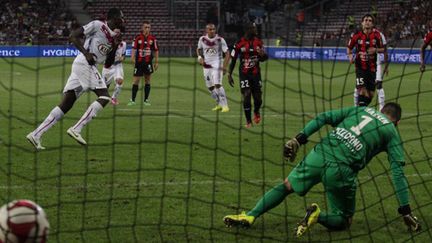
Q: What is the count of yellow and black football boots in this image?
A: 2